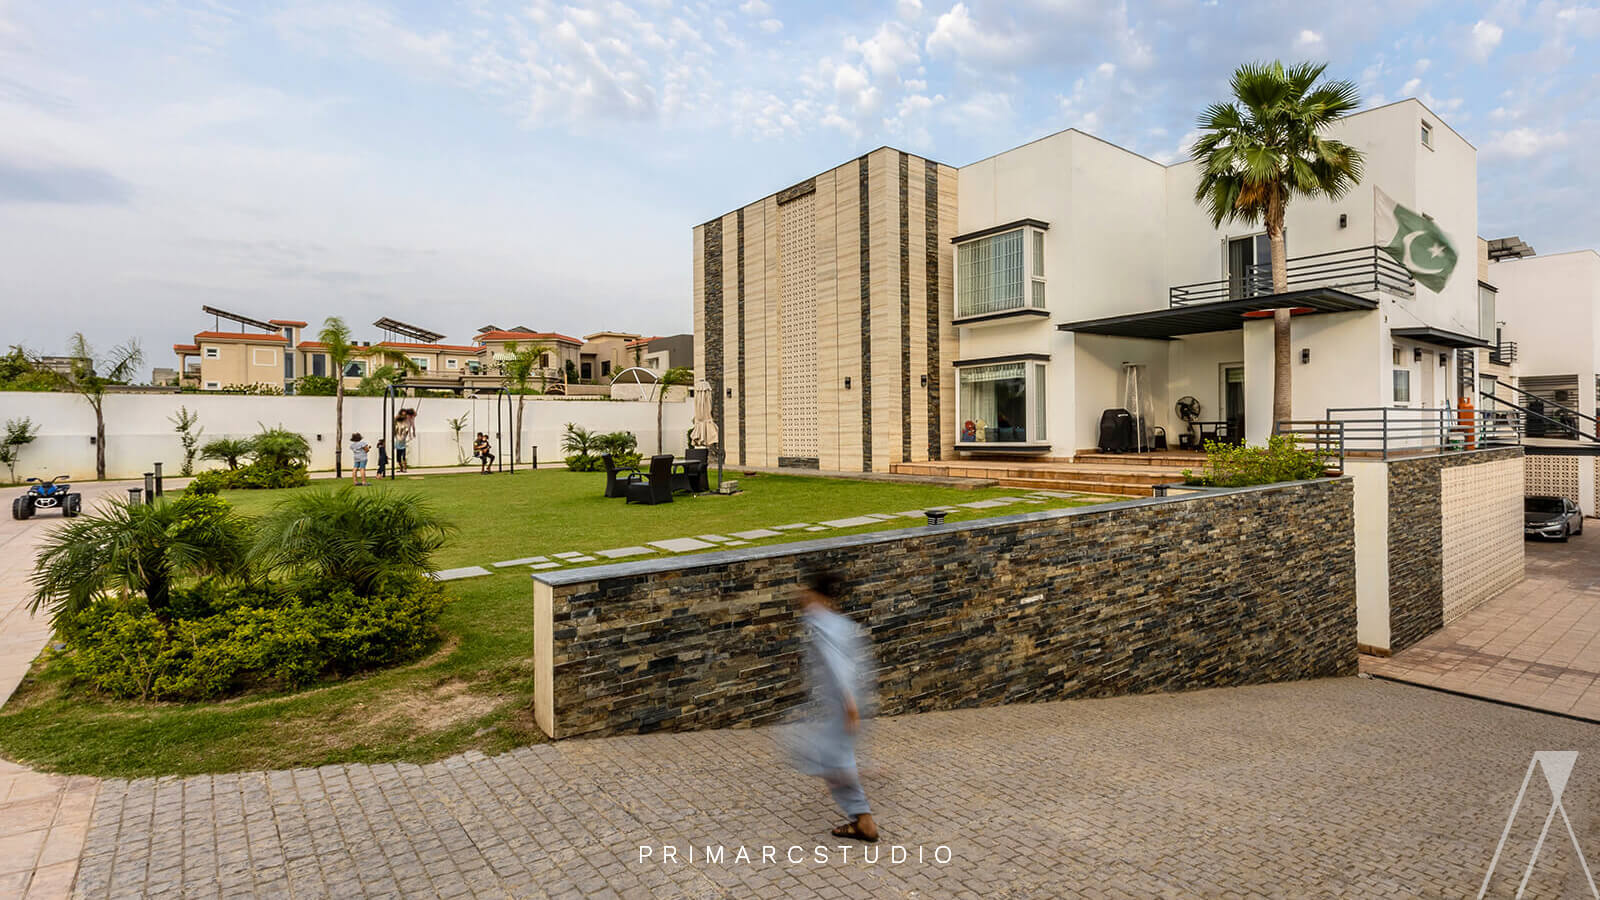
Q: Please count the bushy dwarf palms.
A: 6